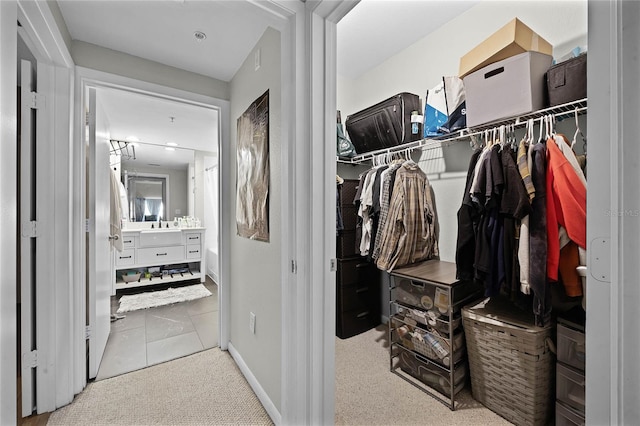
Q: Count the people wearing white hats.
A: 0